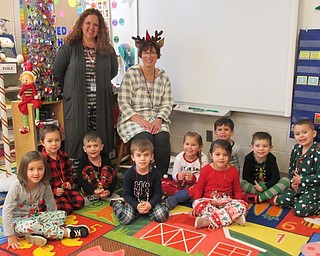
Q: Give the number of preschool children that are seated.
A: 9